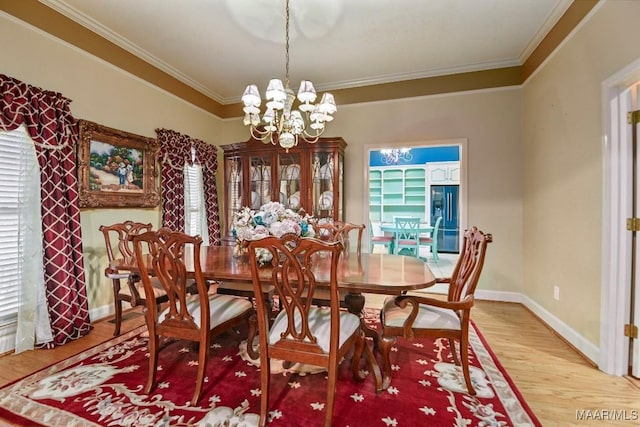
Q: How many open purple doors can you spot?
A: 0